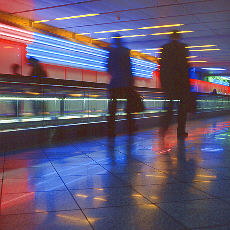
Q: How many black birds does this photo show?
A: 0